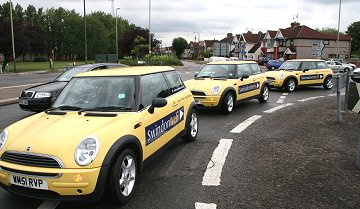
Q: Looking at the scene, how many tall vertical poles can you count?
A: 5